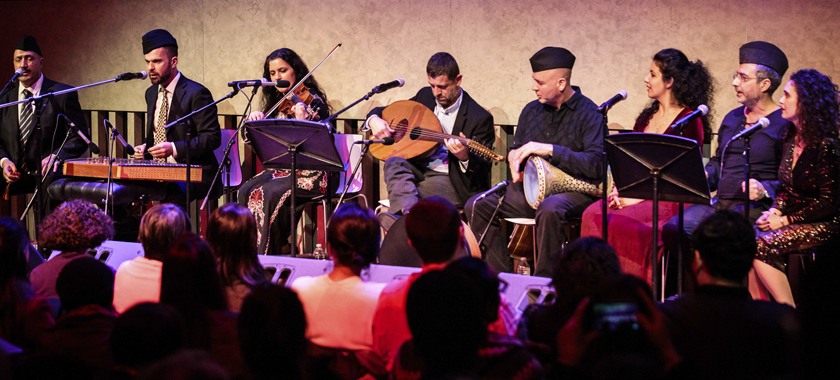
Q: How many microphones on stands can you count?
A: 12